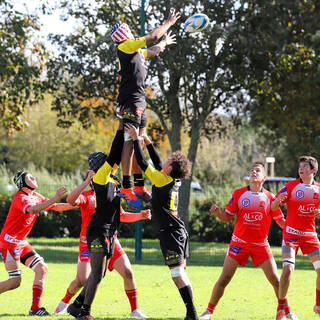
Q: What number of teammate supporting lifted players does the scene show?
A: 2